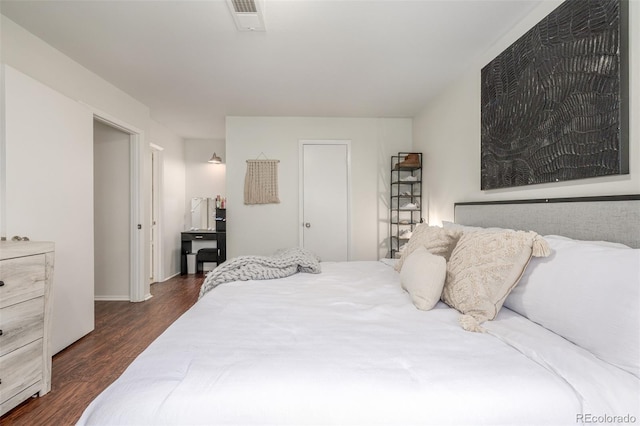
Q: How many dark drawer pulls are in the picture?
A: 3